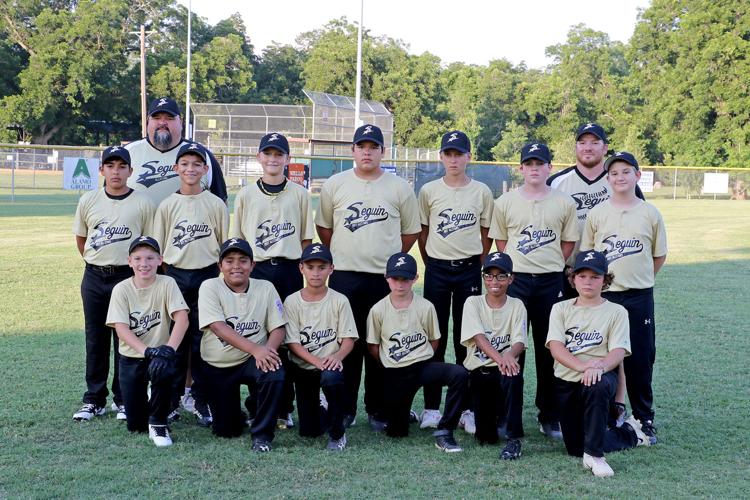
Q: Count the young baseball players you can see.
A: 13